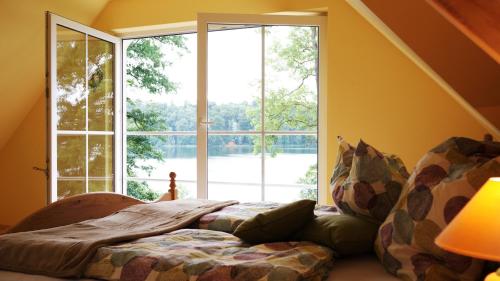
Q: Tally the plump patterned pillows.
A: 2